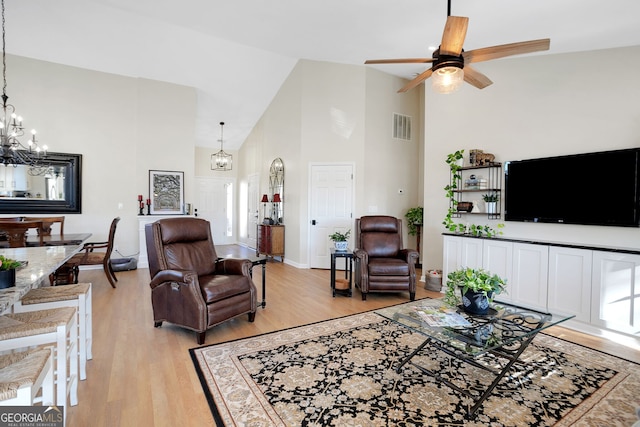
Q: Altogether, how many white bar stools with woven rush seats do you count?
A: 3